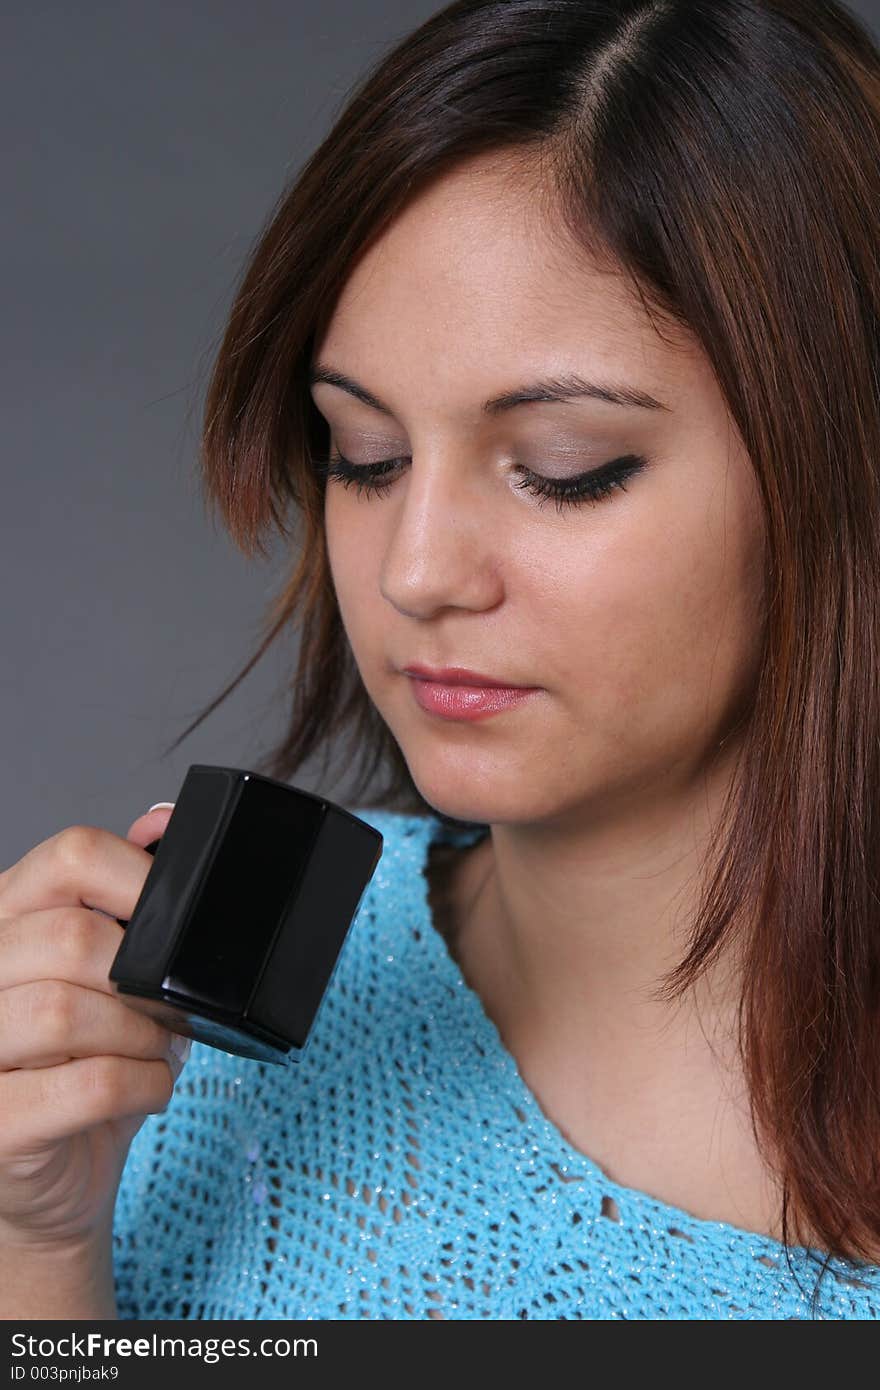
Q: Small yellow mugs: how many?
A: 0